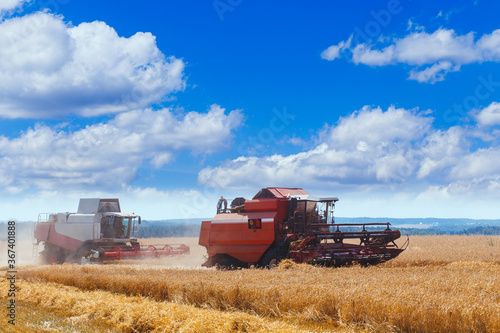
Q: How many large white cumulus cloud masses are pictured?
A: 4